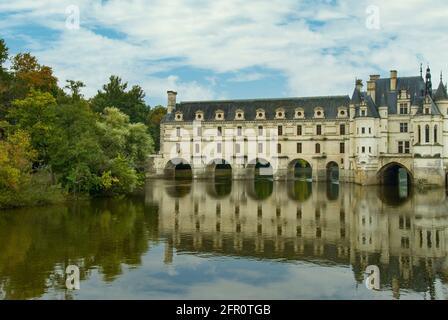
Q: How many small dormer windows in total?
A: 9